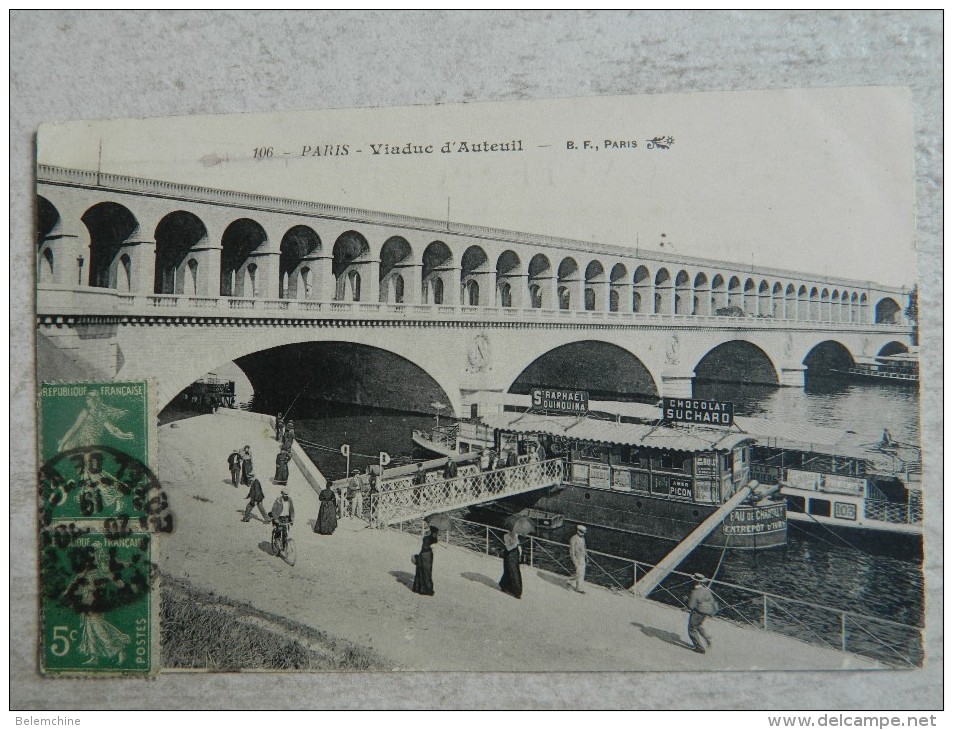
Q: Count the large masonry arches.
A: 5